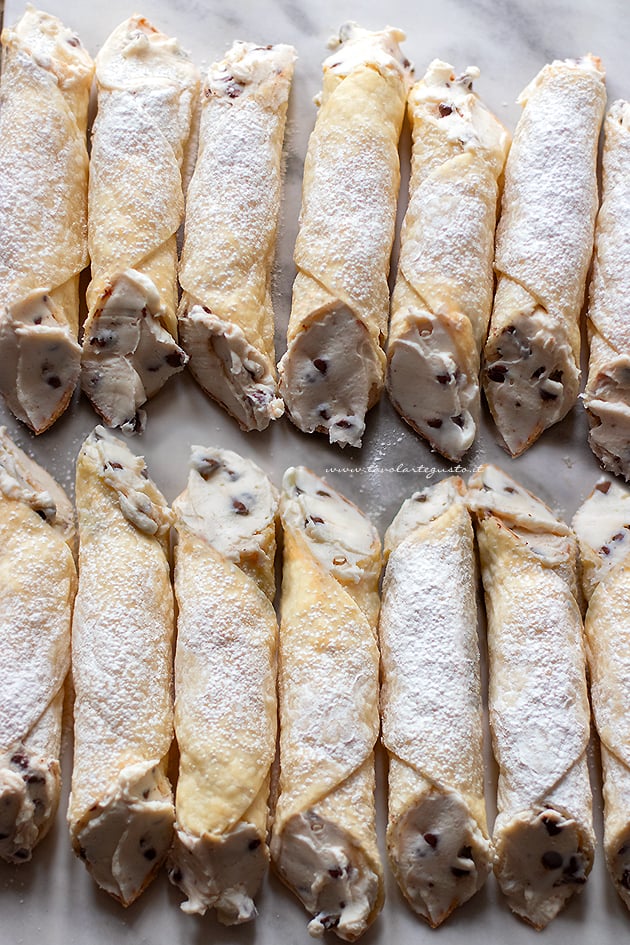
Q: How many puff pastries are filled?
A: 14